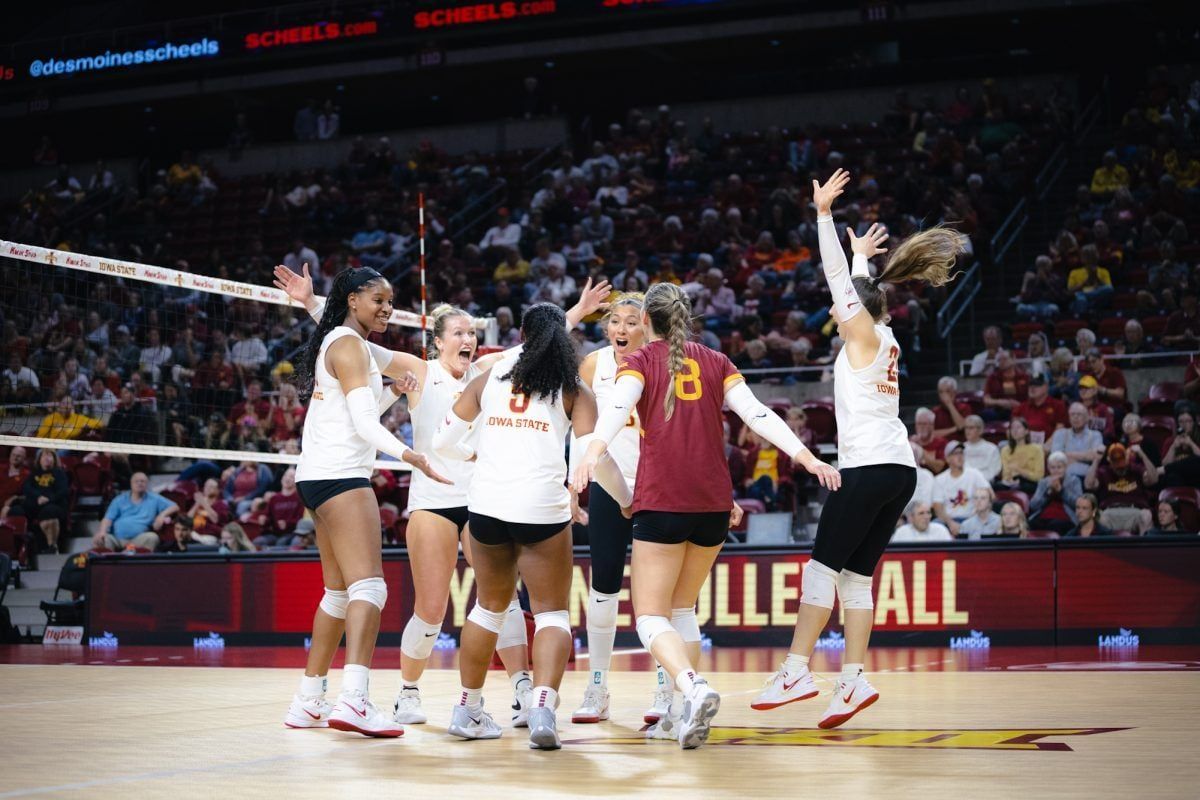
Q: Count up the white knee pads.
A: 11